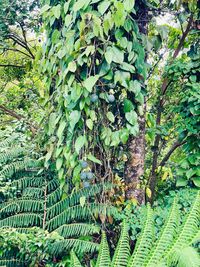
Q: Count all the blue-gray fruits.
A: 6